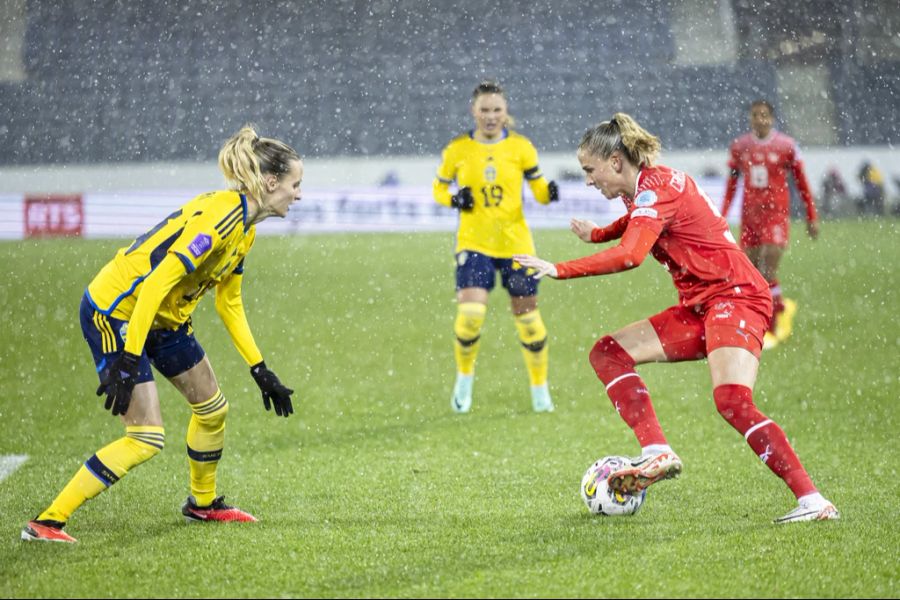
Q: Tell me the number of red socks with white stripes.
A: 2